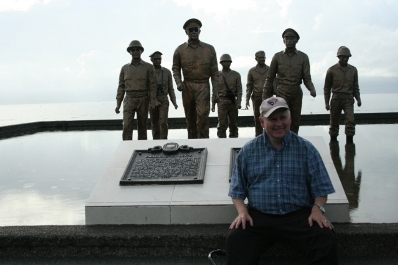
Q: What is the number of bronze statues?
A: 7